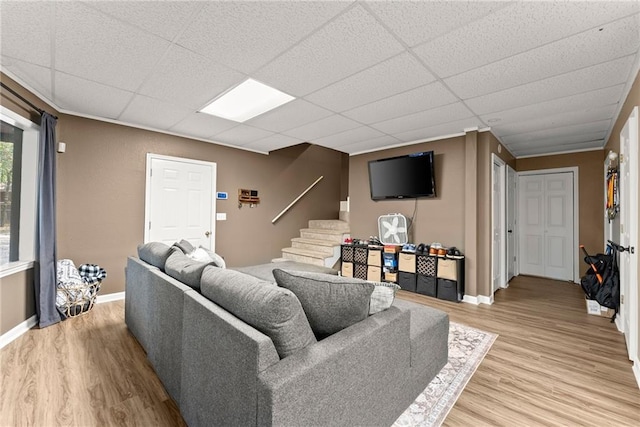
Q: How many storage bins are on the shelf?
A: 12